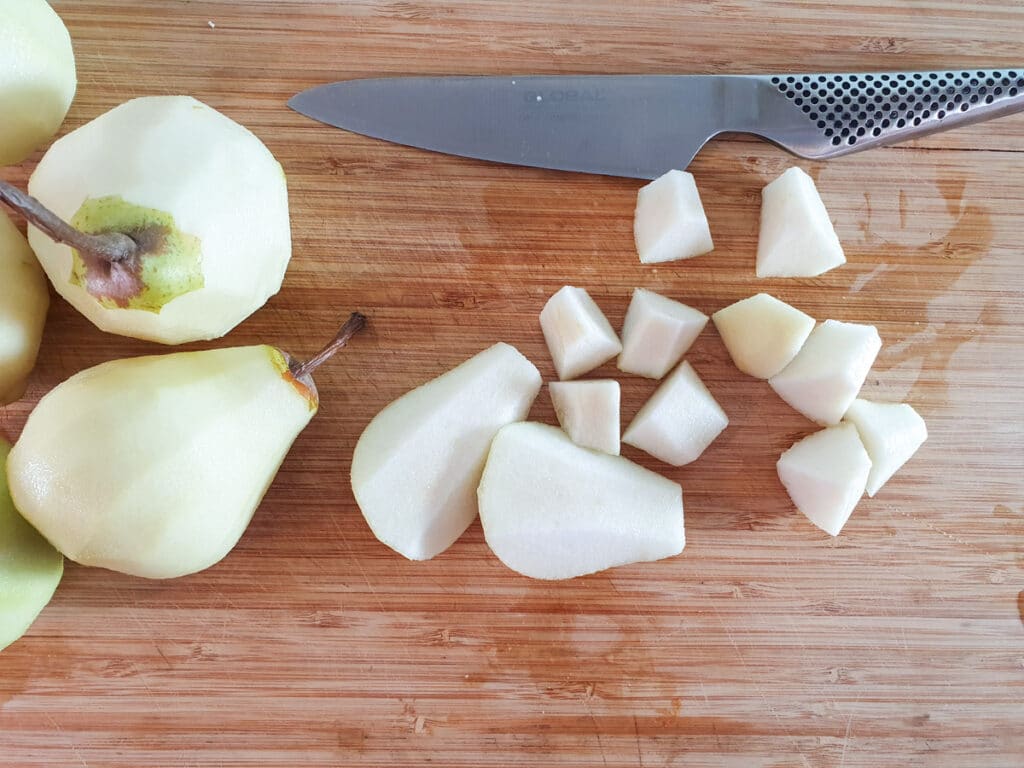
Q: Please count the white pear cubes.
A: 10